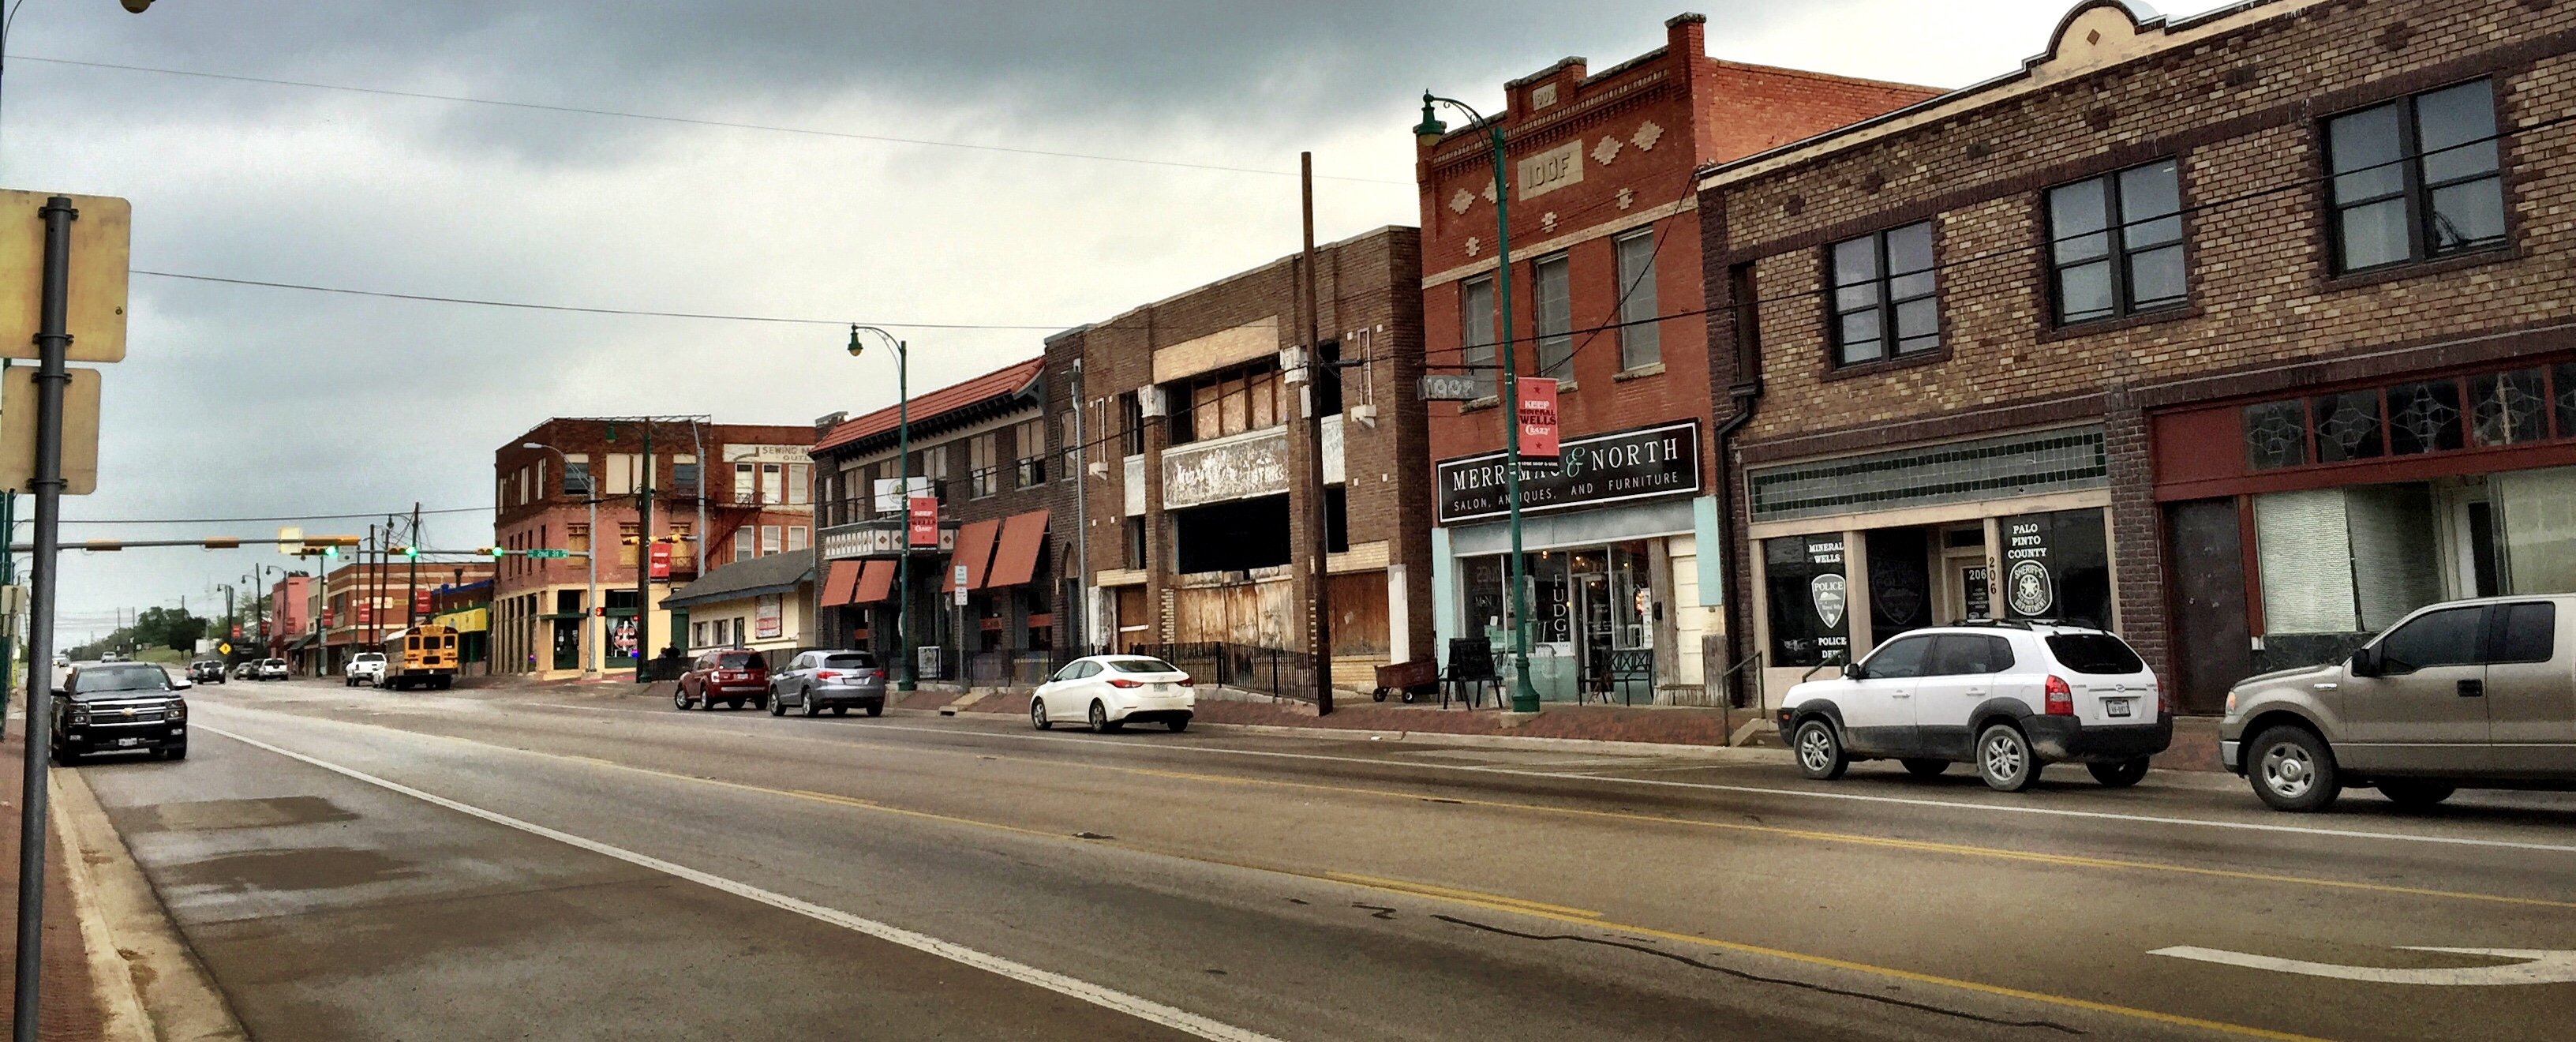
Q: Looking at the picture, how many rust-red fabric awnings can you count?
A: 4